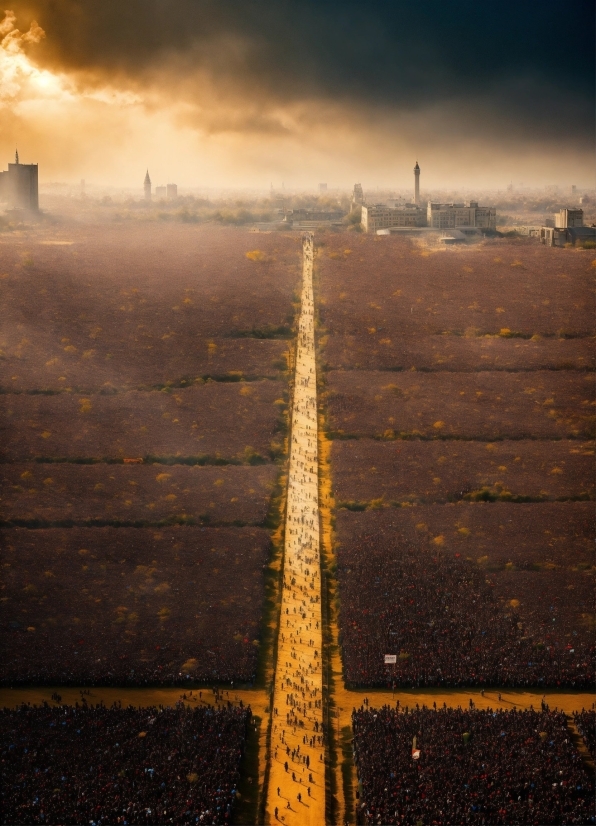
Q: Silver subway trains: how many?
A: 0